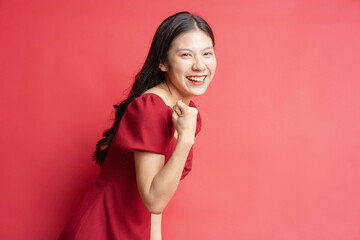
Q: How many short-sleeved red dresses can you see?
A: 1